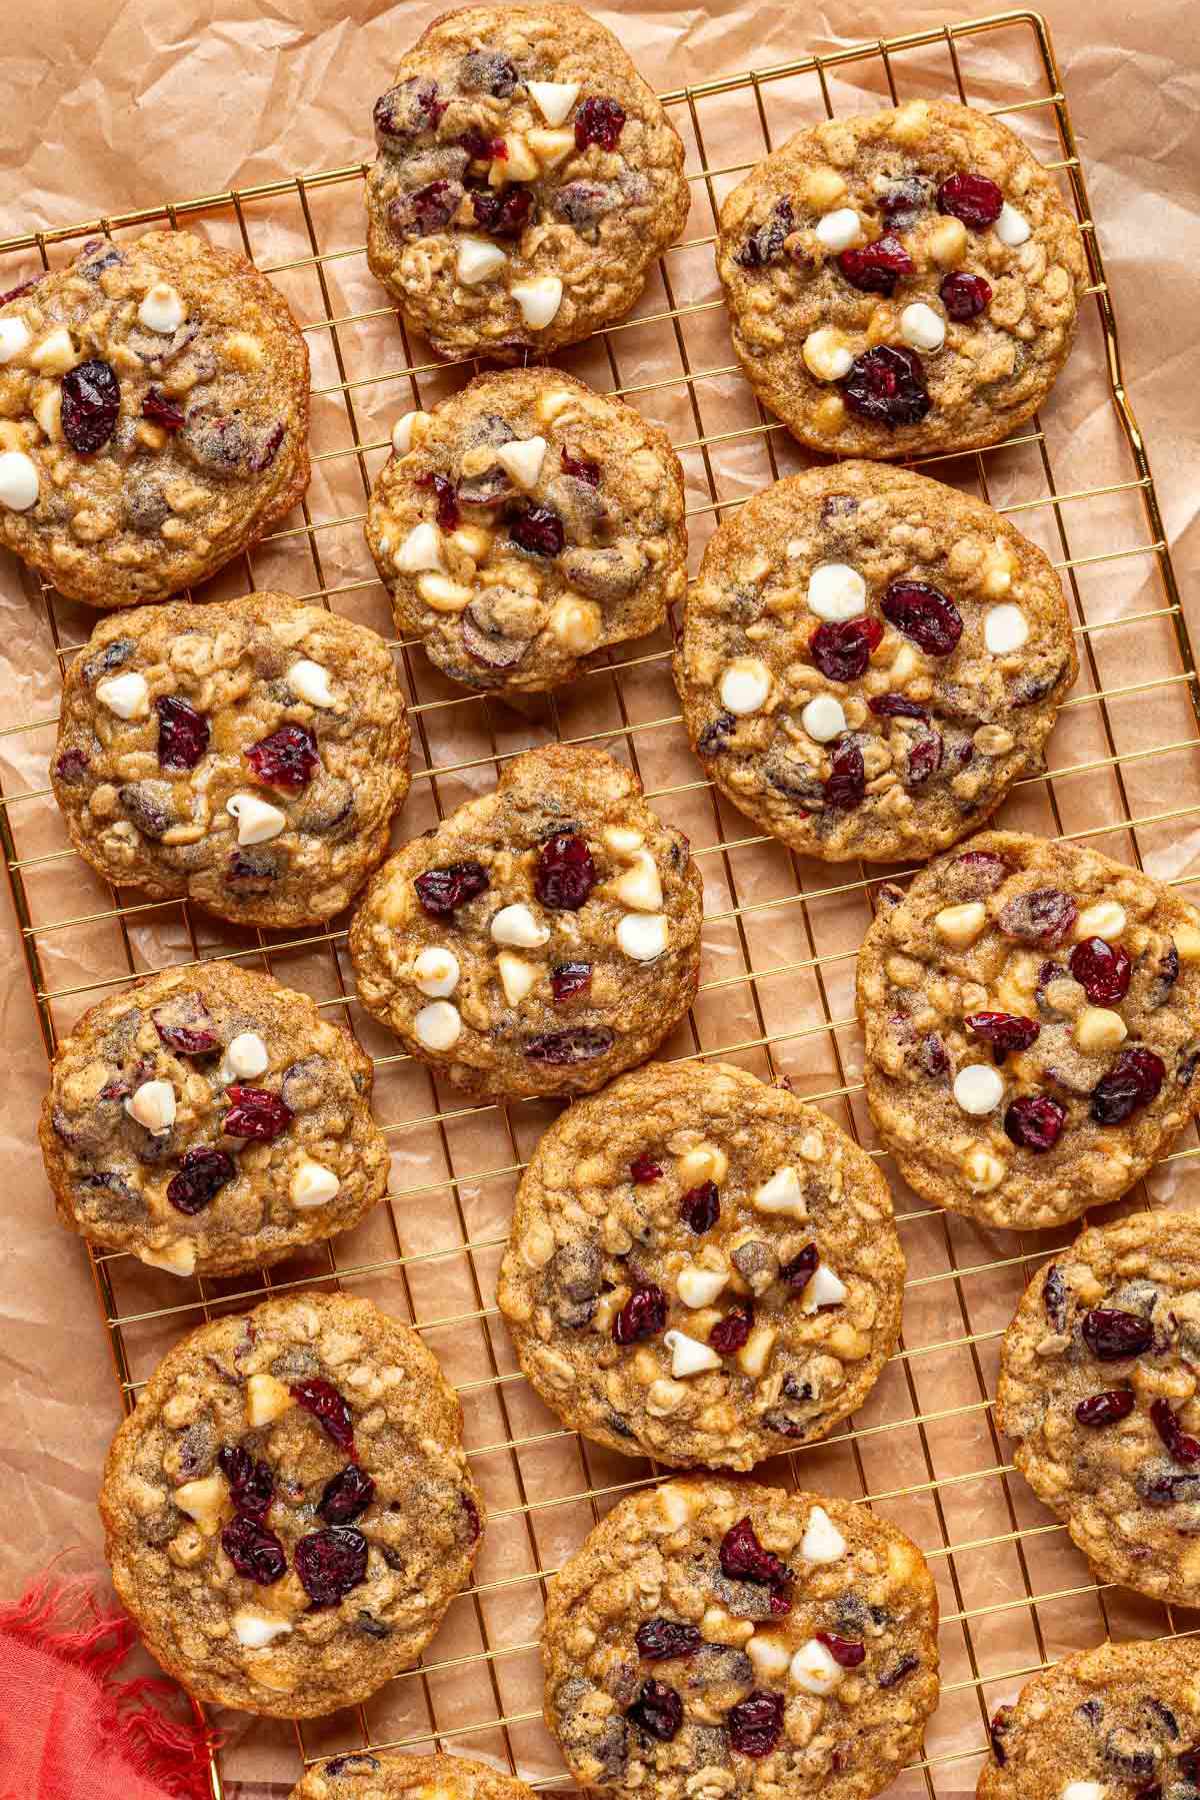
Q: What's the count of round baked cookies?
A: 15